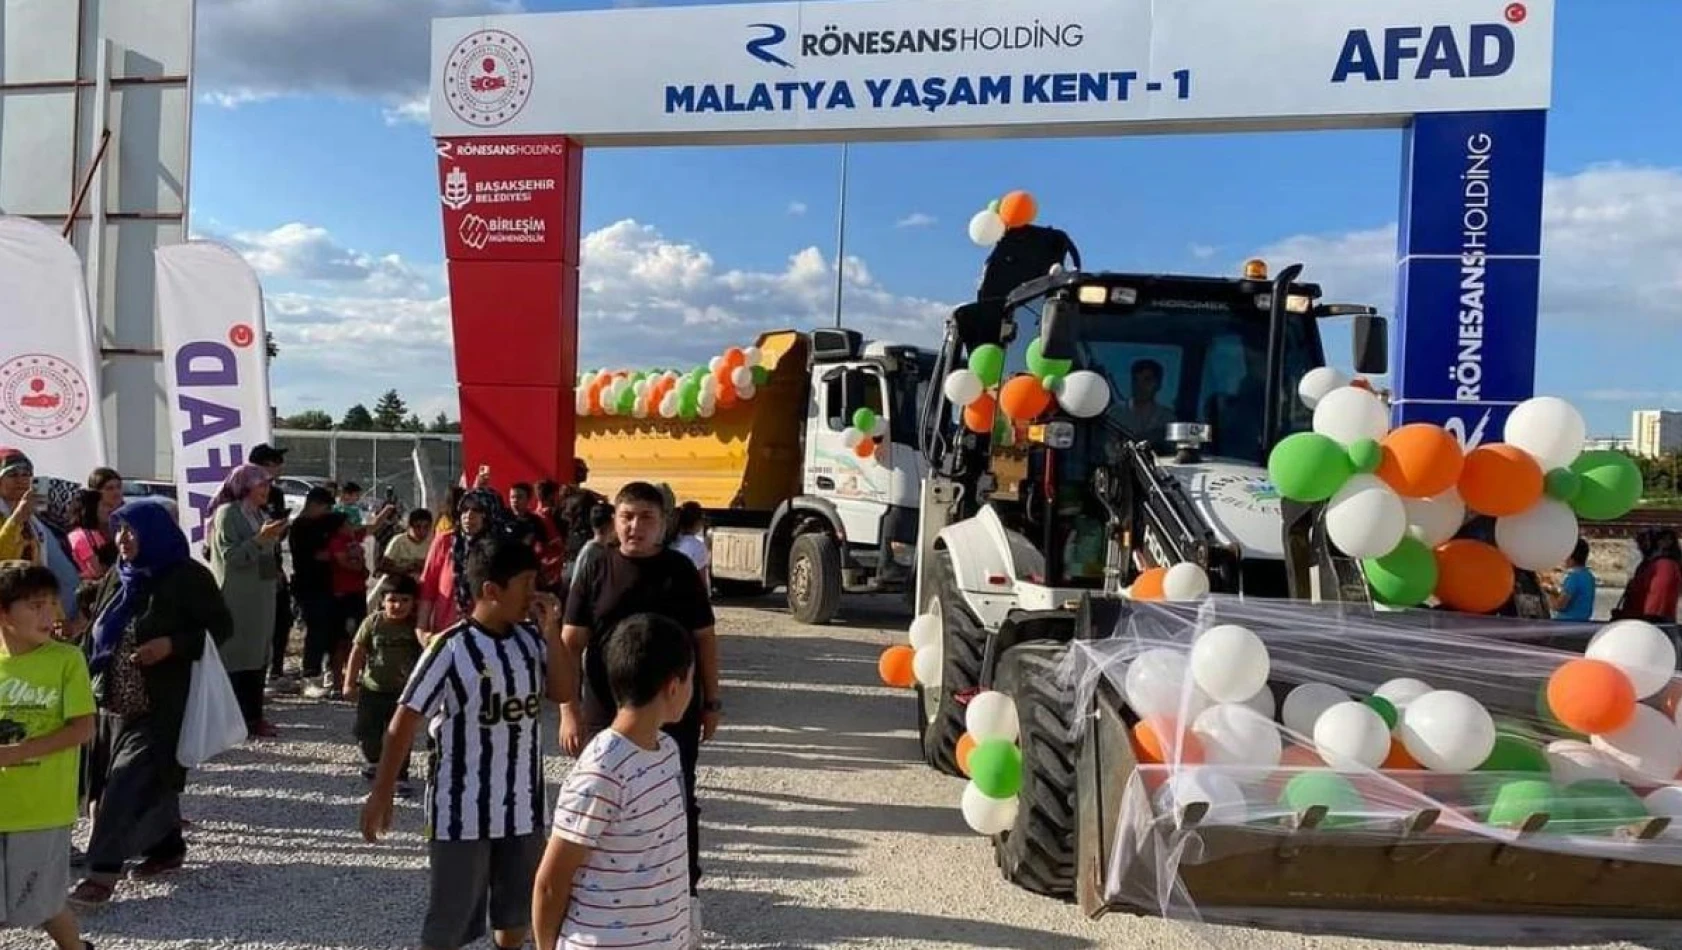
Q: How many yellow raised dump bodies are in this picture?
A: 1